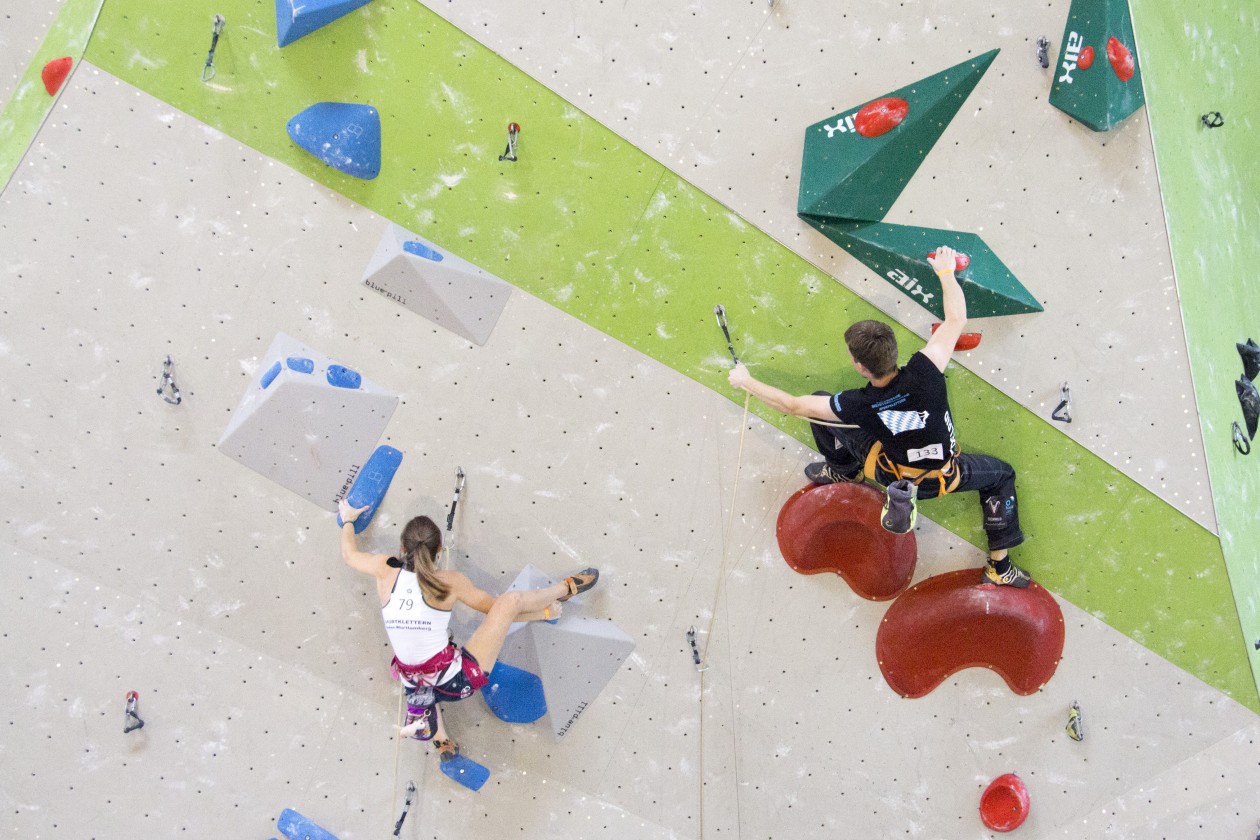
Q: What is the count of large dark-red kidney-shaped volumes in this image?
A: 2